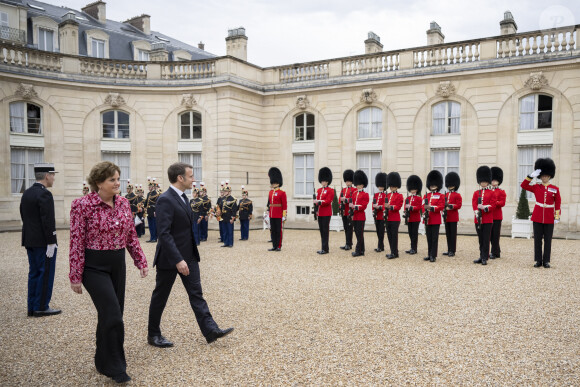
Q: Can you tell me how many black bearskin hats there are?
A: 12